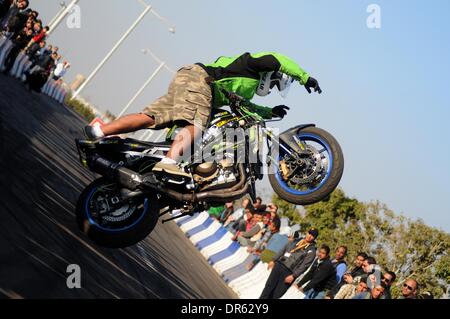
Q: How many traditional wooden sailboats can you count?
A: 0